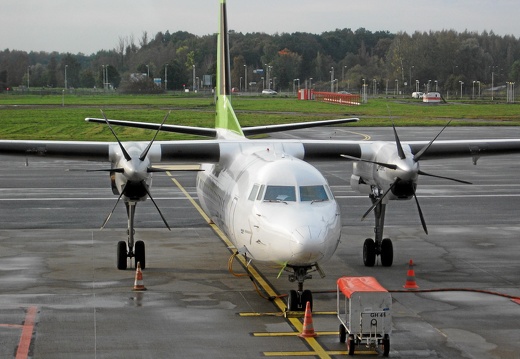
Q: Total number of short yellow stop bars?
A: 3